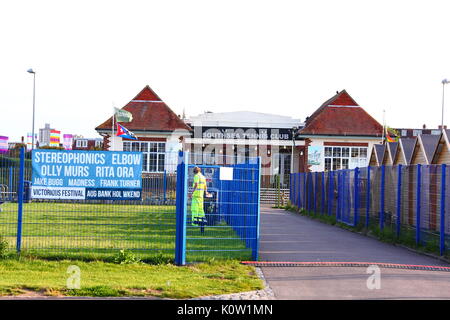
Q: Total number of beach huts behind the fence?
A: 5